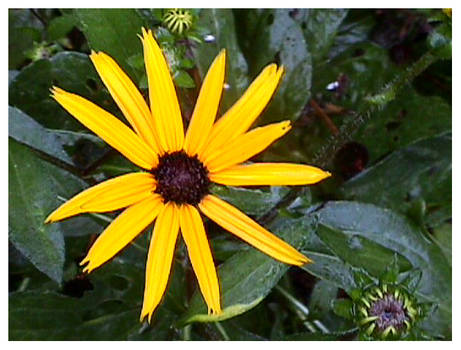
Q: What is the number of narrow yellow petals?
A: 12